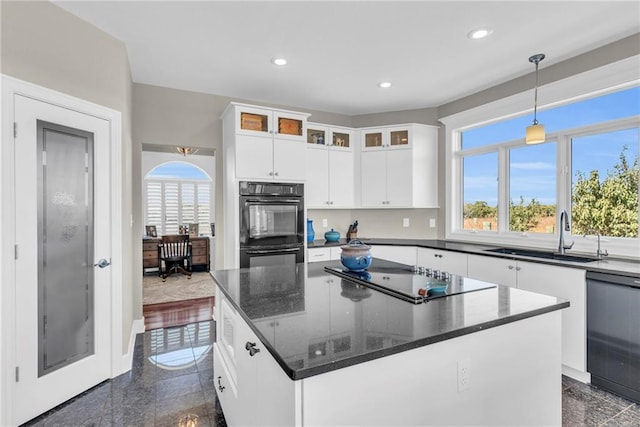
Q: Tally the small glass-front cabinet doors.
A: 6